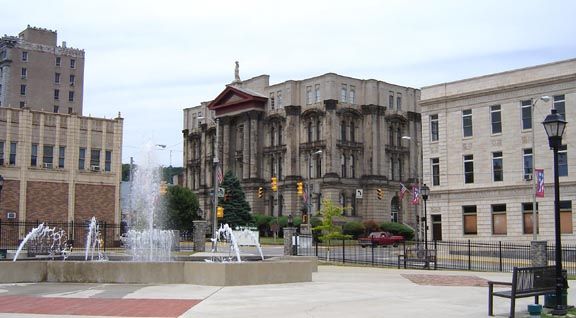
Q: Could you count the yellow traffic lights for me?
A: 5